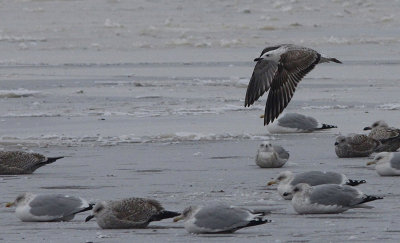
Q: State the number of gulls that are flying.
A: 1